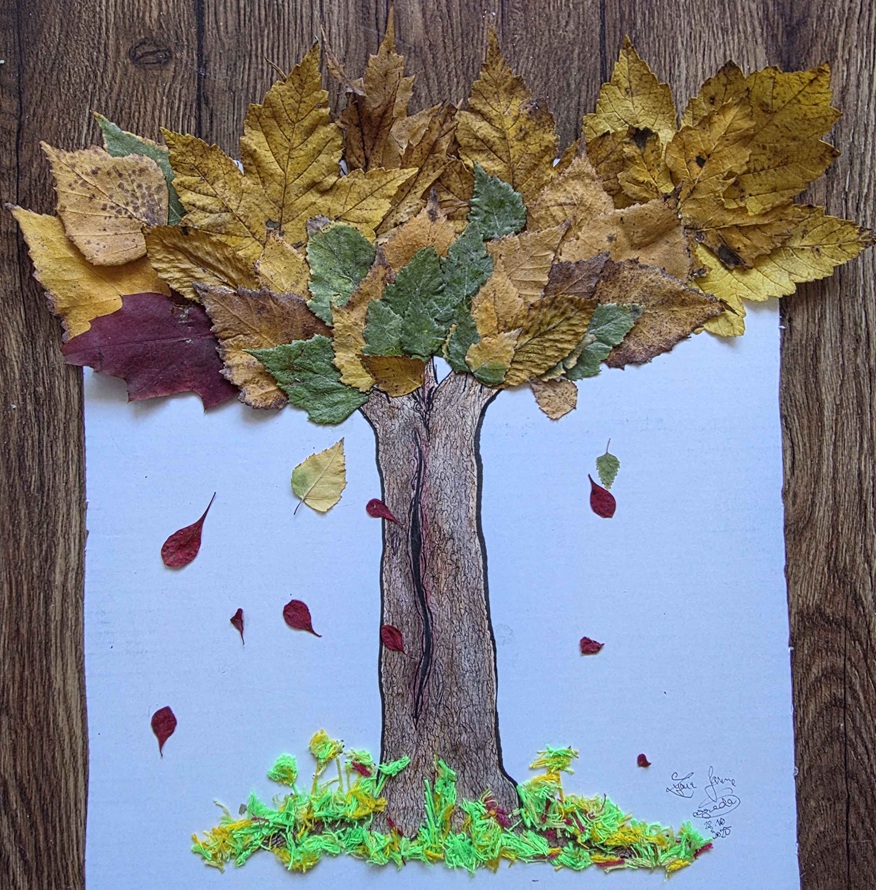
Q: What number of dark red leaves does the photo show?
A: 10